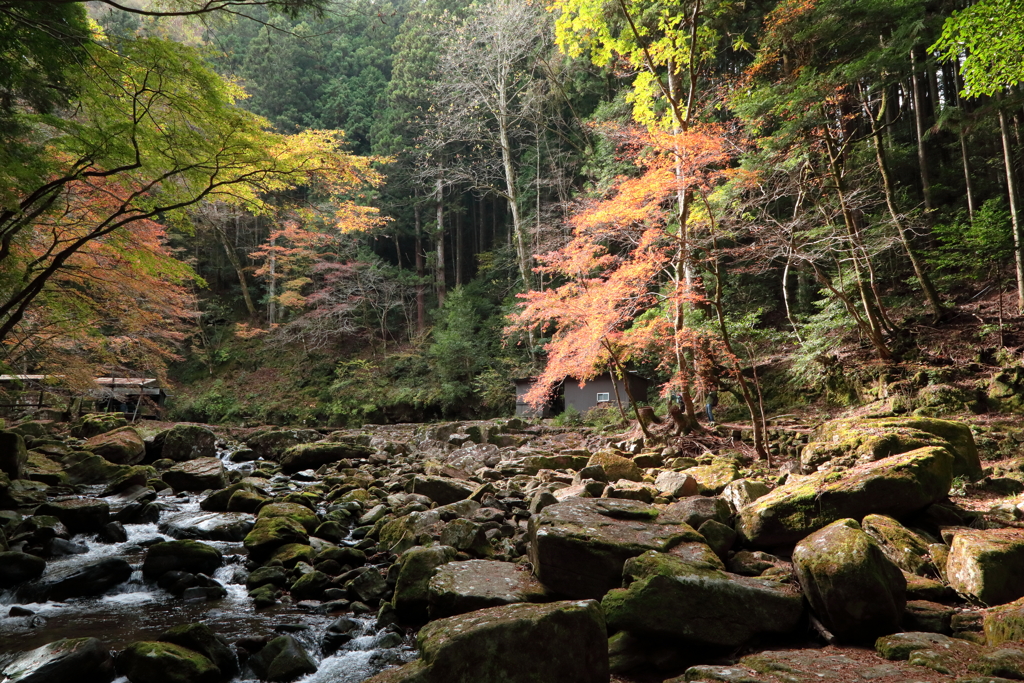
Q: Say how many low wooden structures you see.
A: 2